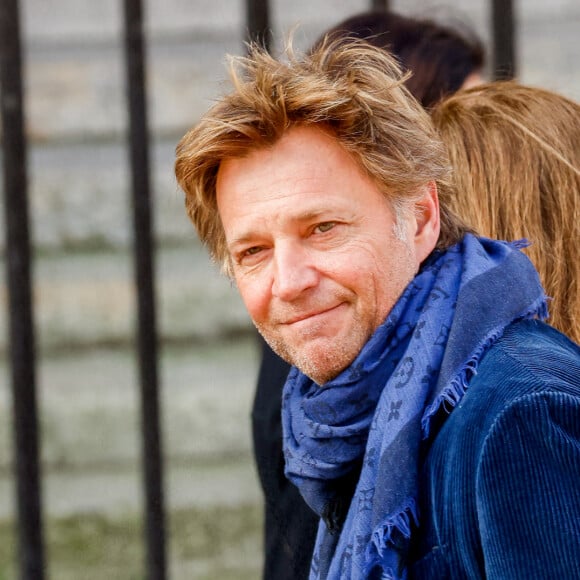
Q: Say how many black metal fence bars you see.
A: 5